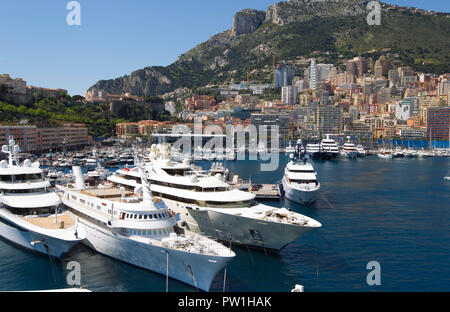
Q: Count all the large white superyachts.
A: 4